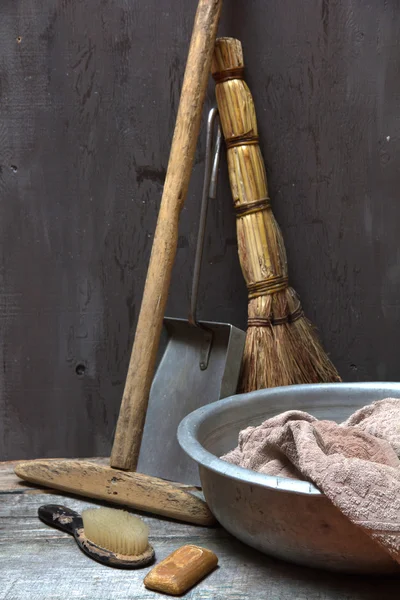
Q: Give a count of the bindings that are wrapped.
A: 5